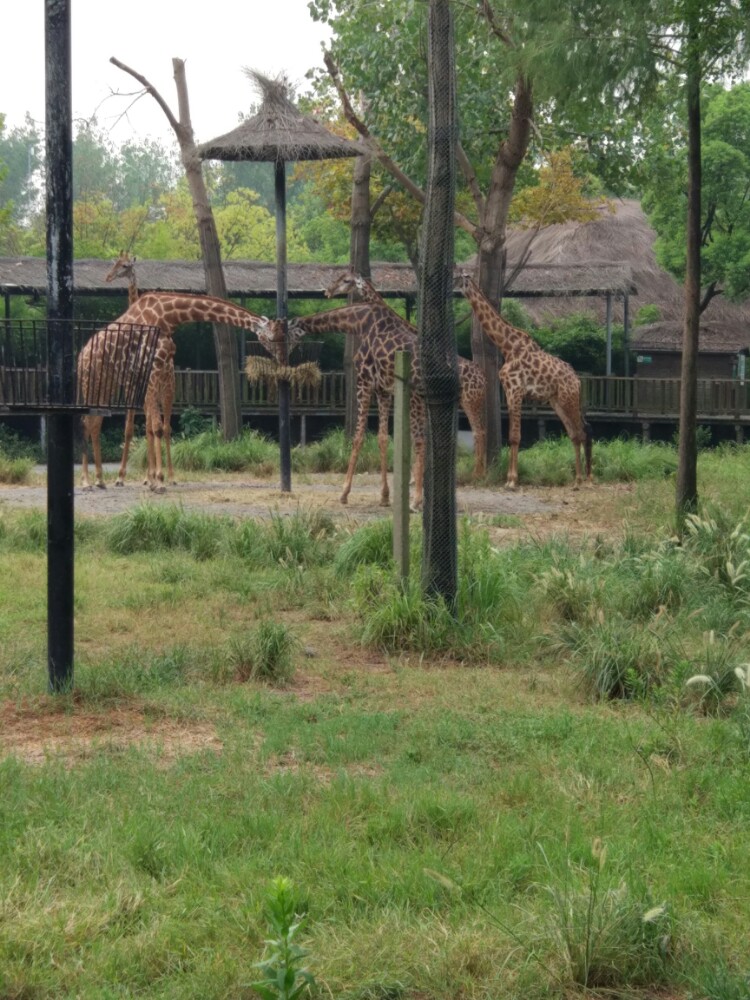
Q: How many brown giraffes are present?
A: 5